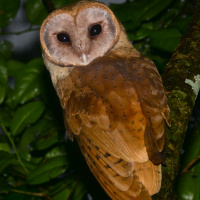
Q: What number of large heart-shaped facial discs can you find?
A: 1